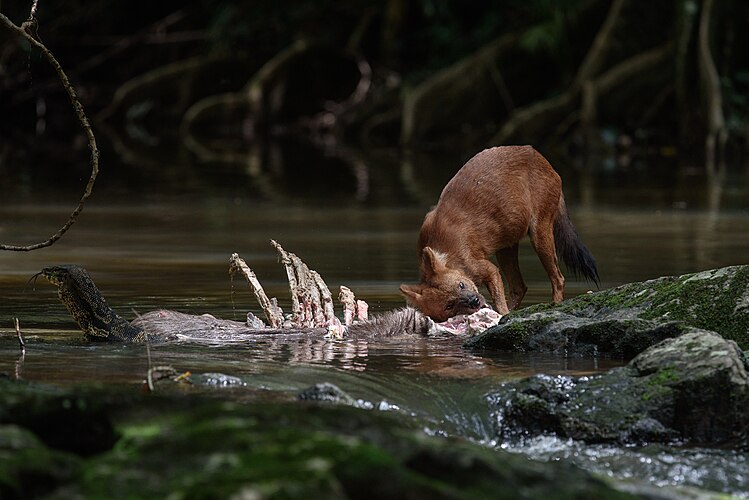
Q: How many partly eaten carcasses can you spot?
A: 1